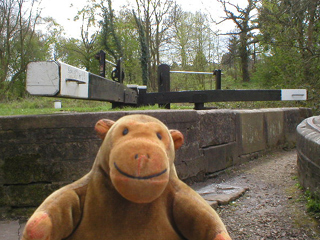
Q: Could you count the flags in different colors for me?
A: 0